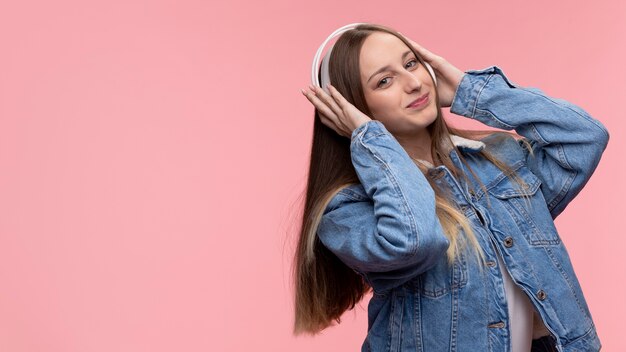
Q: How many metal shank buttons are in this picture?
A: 2